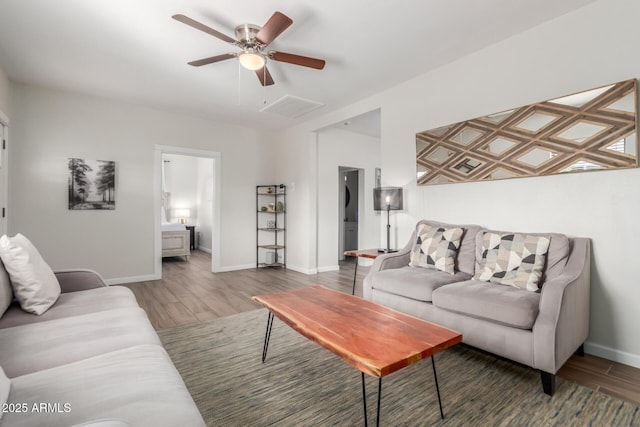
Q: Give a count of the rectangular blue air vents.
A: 0